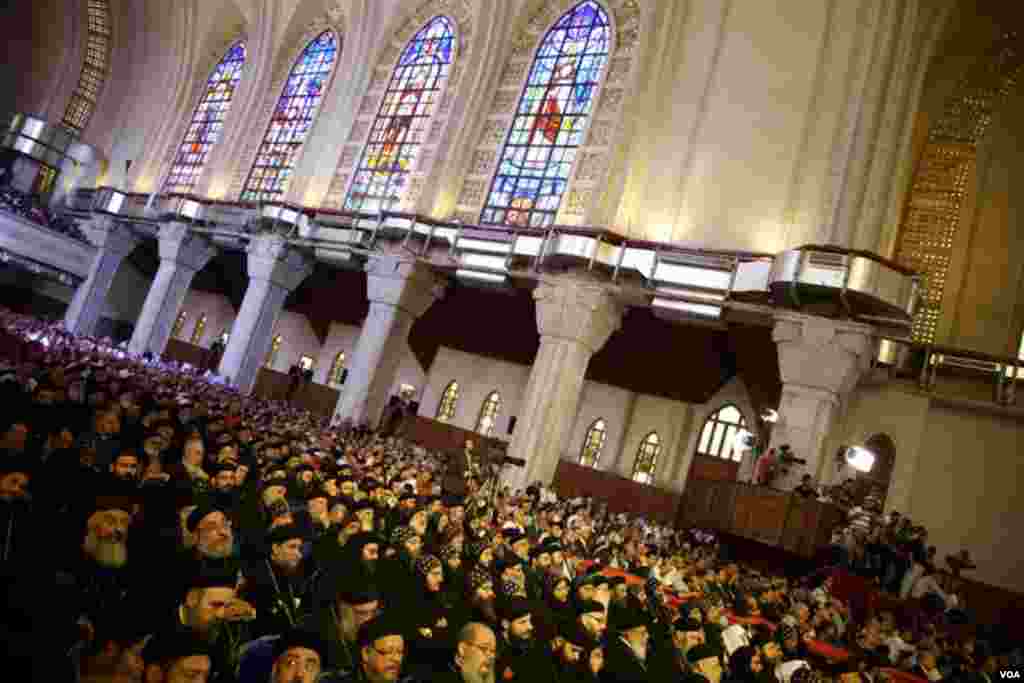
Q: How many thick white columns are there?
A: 6